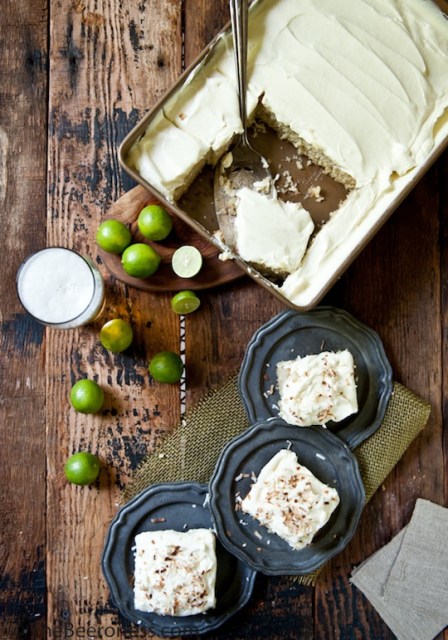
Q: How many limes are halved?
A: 2